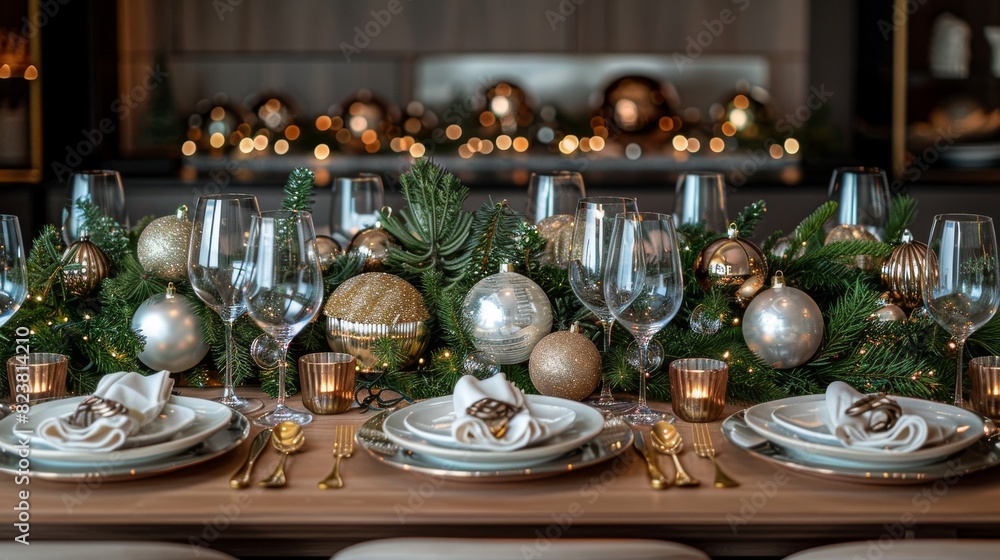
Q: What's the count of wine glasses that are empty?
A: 11